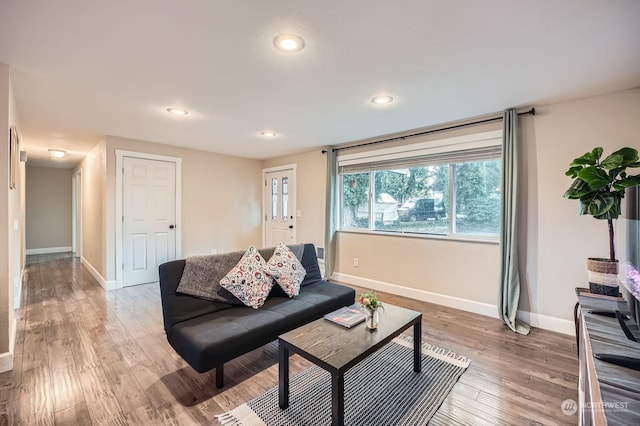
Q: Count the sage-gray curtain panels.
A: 2